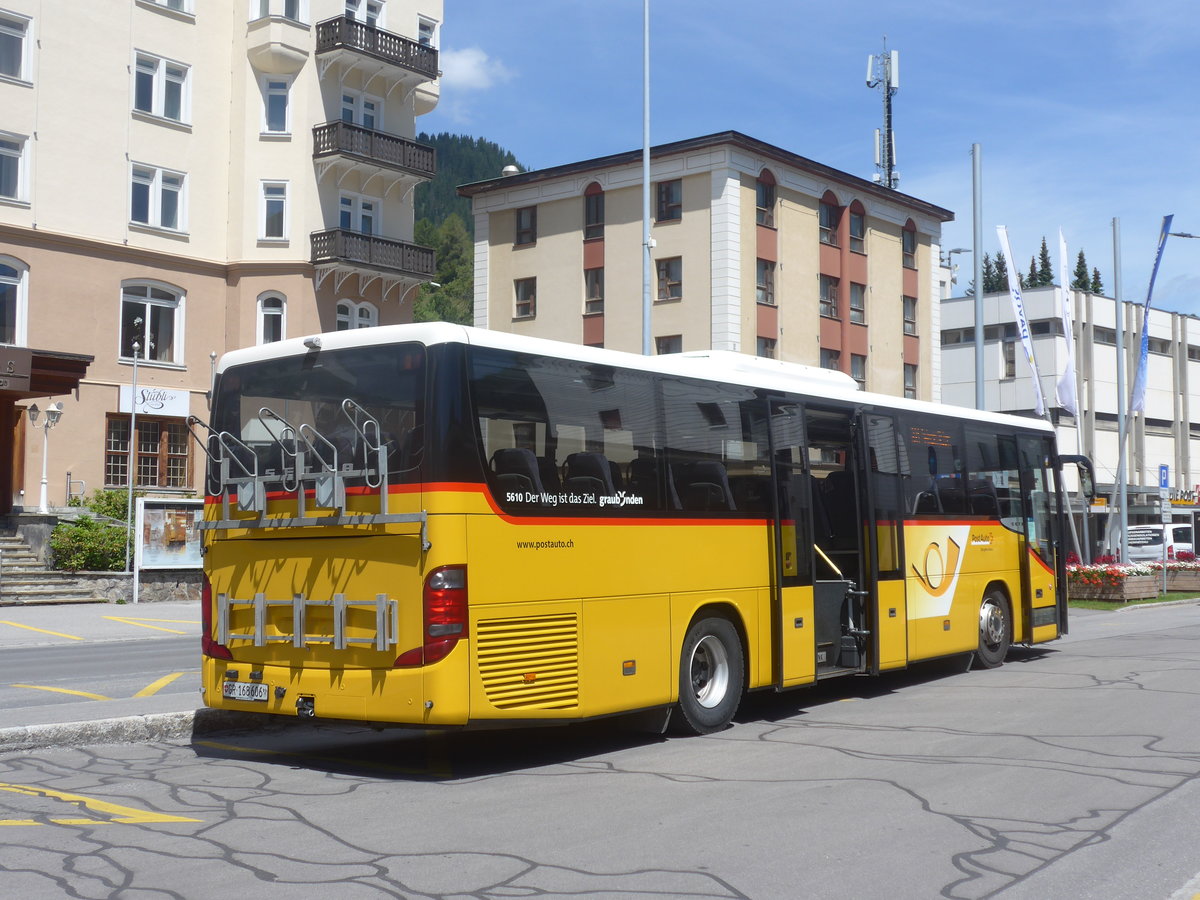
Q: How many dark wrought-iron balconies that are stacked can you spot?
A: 3